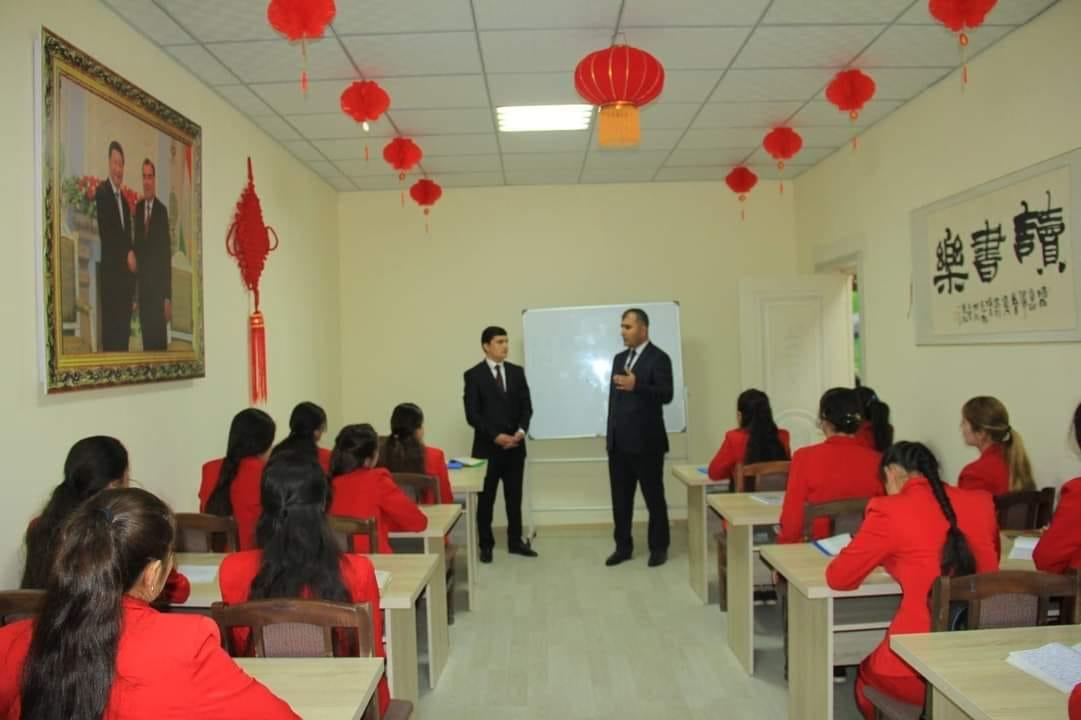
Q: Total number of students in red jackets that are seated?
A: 13